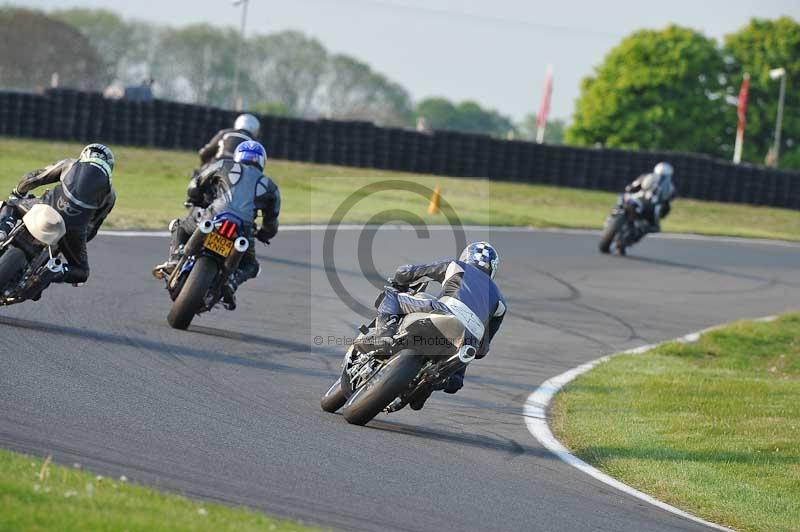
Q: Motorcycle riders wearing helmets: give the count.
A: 5